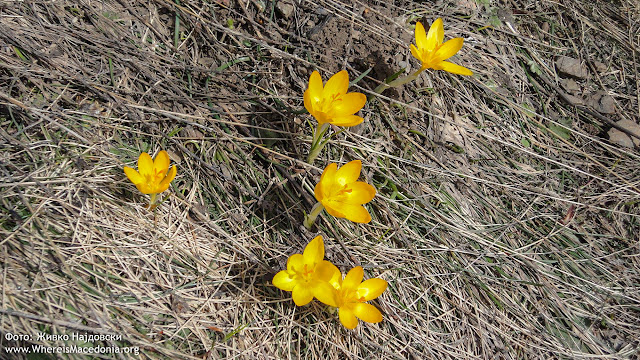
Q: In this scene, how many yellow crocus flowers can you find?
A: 6